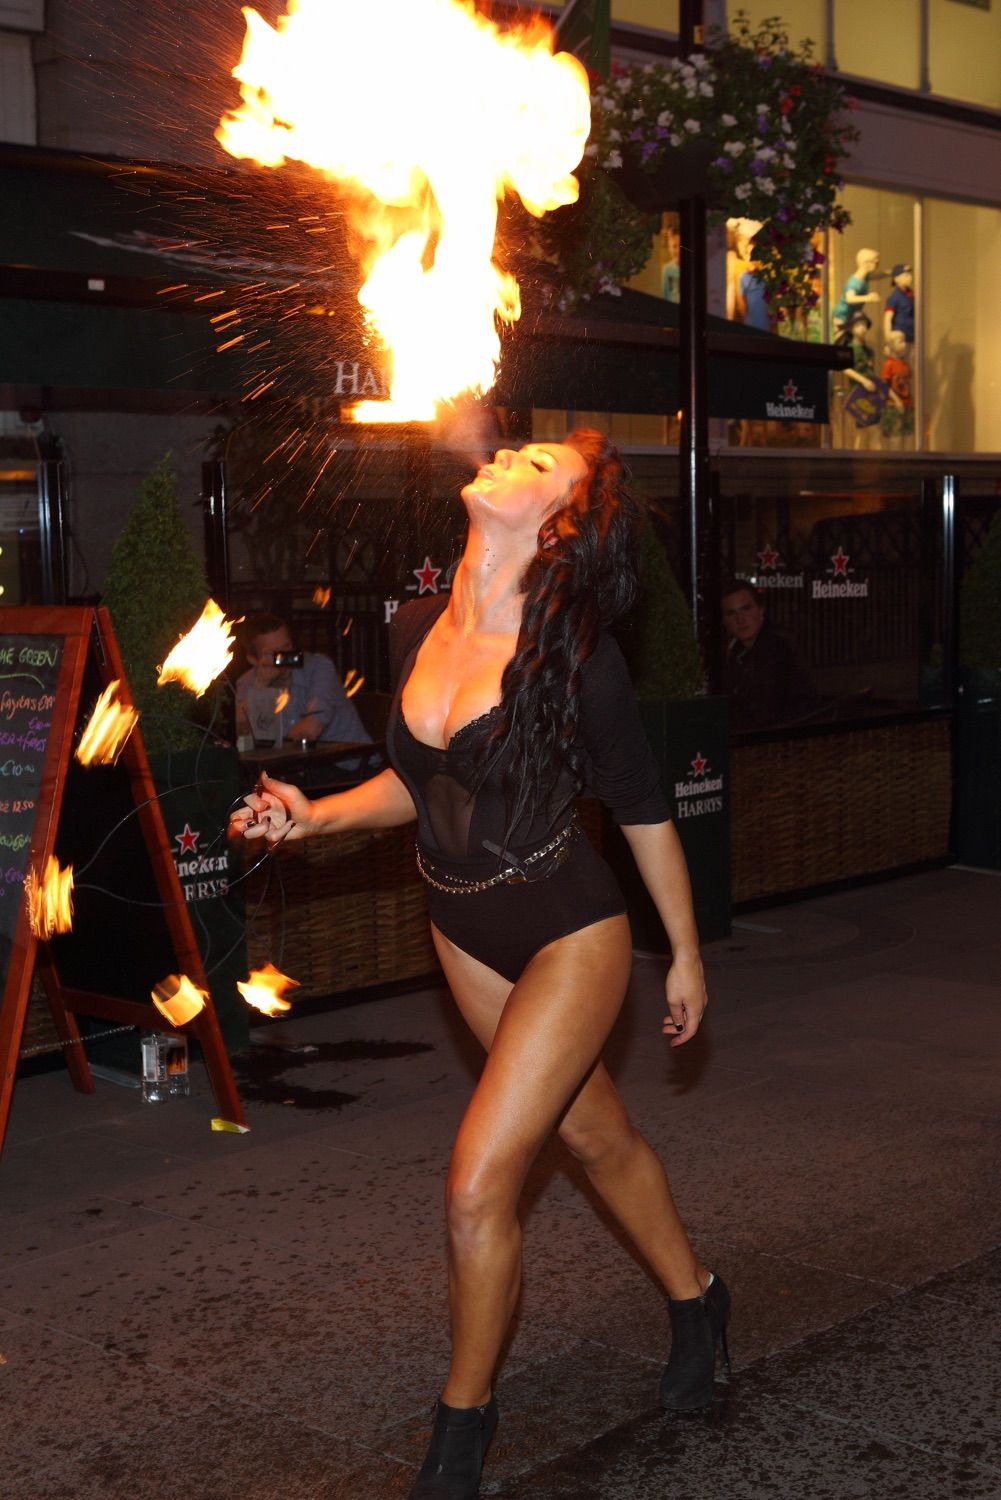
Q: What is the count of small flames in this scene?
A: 5